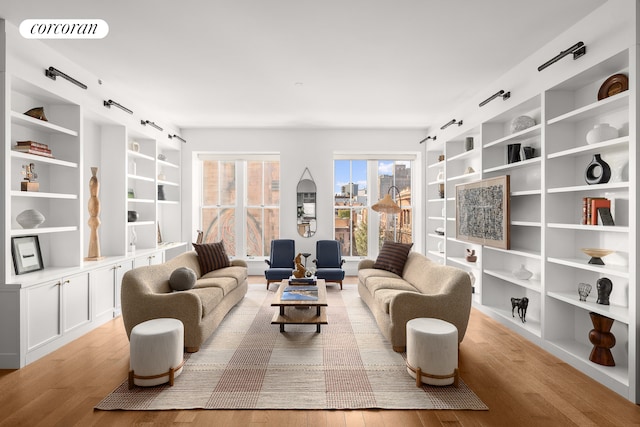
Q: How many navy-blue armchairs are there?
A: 2